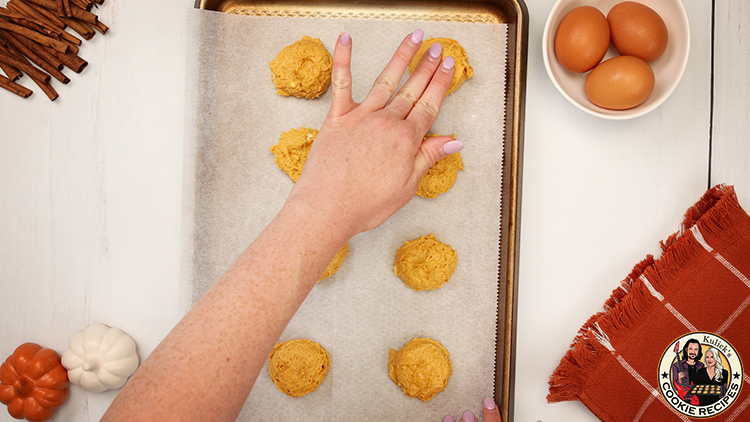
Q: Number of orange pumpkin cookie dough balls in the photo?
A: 8